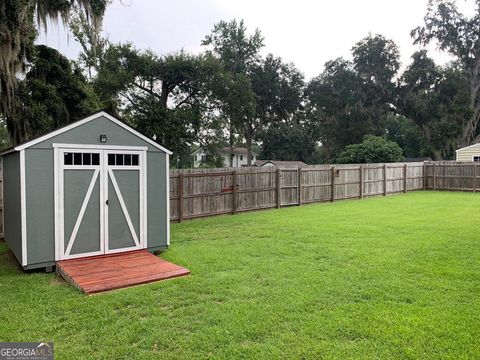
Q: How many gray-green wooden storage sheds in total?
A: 1